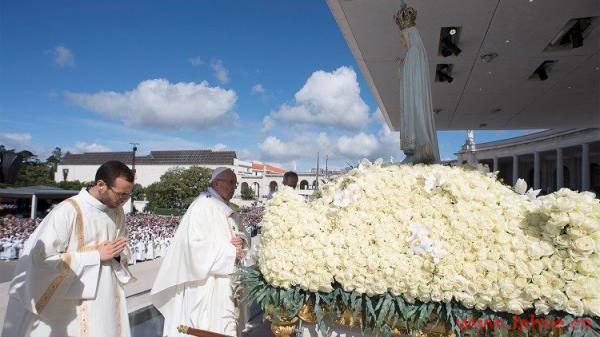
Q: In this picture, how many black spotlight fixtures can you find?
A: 4